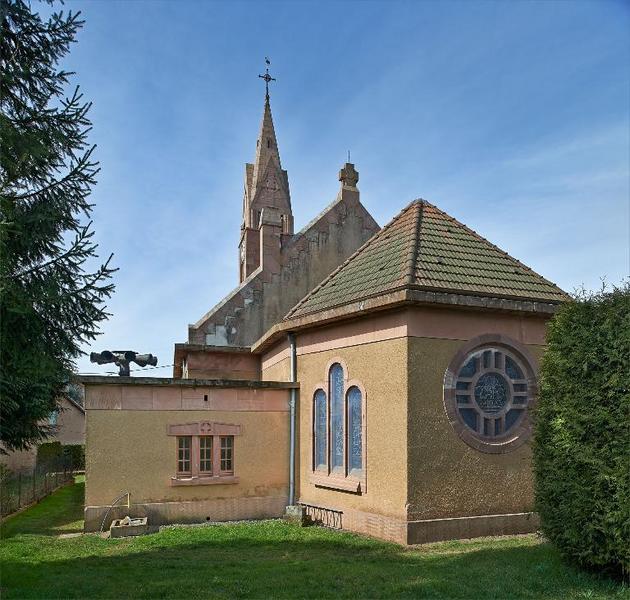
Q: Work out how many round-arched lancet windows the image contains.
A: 3